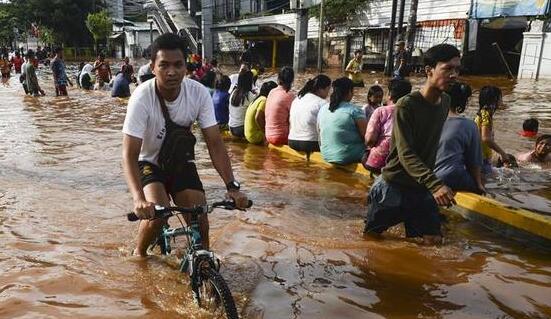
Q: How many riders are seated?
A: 1